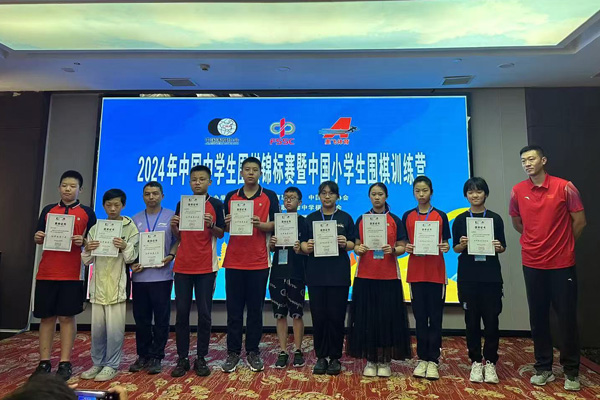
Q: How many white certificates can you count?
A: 10